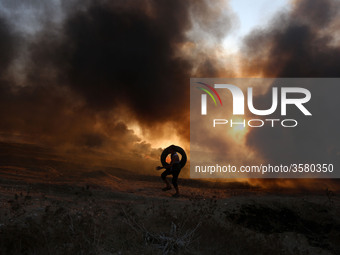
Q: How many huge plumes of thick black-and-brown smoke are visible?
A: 2